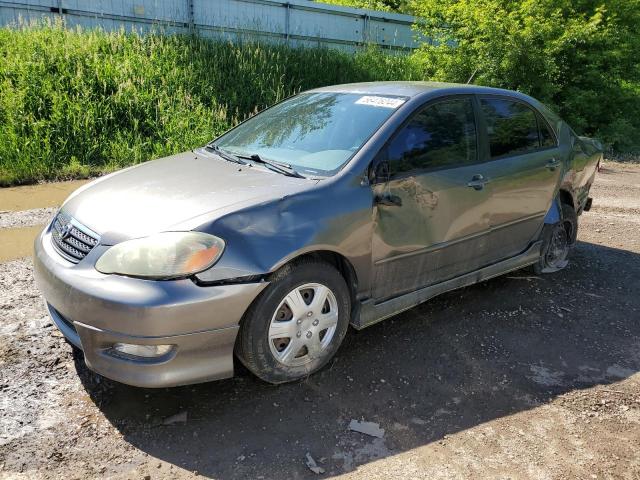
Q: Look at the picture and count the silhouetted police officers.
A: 0